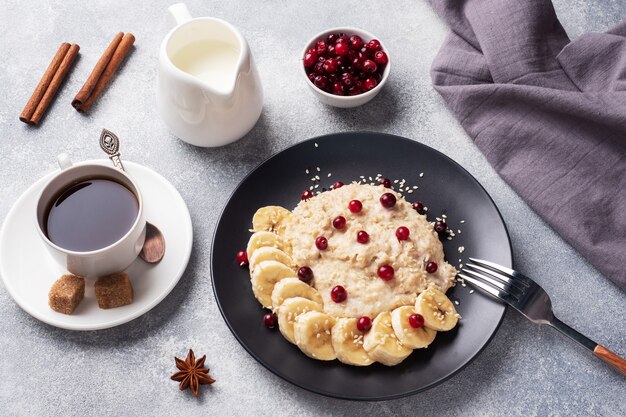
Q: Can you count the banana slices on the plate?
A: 11